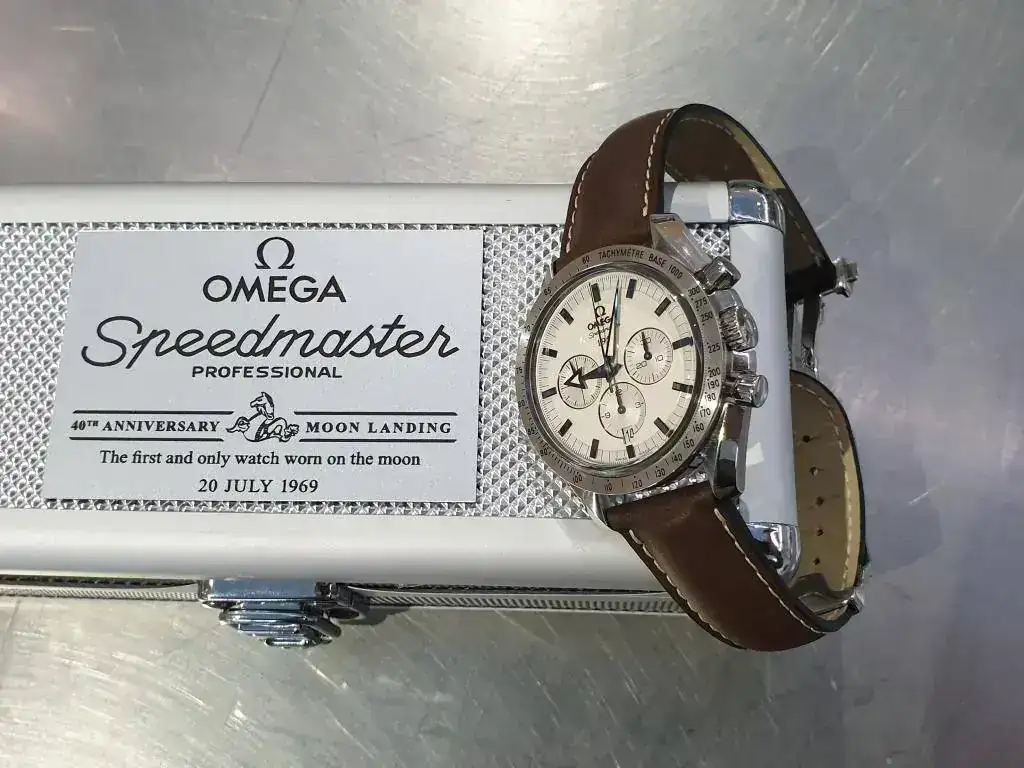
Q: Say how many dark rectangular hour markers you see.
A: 12